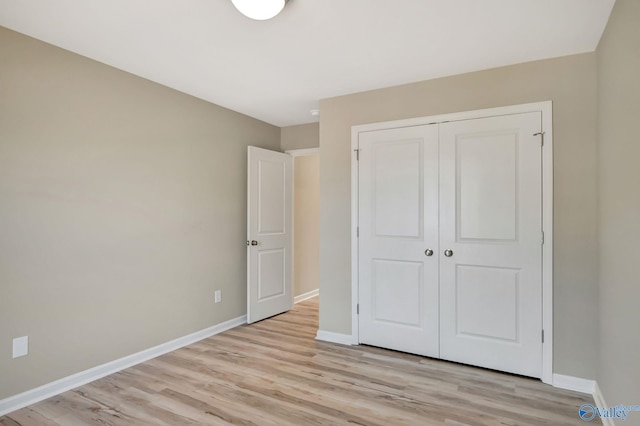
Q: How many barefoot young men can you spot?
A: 0